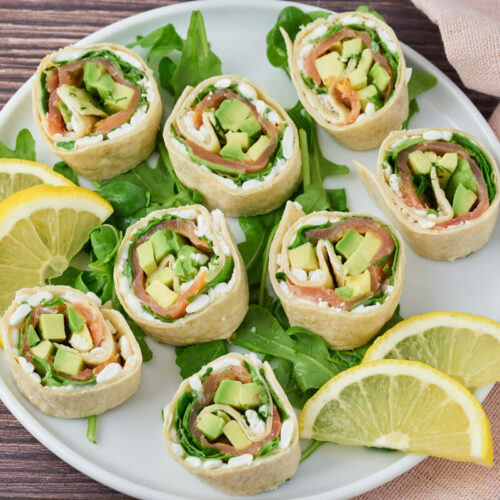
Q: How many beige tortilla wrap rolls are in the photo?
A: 8